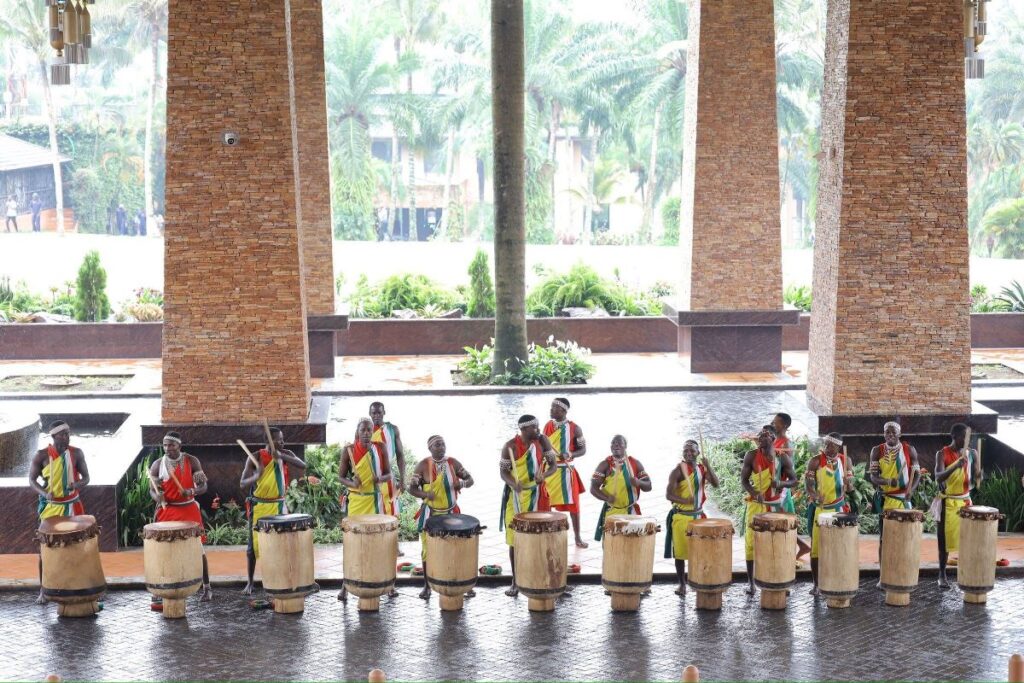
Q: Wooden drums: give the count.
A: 12